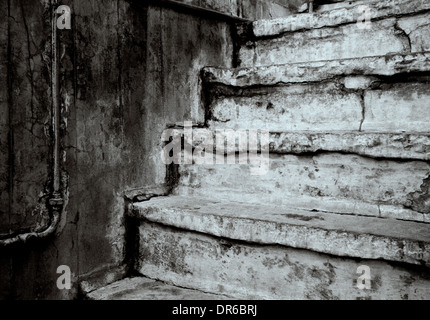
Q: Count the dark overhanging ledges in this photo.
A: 4